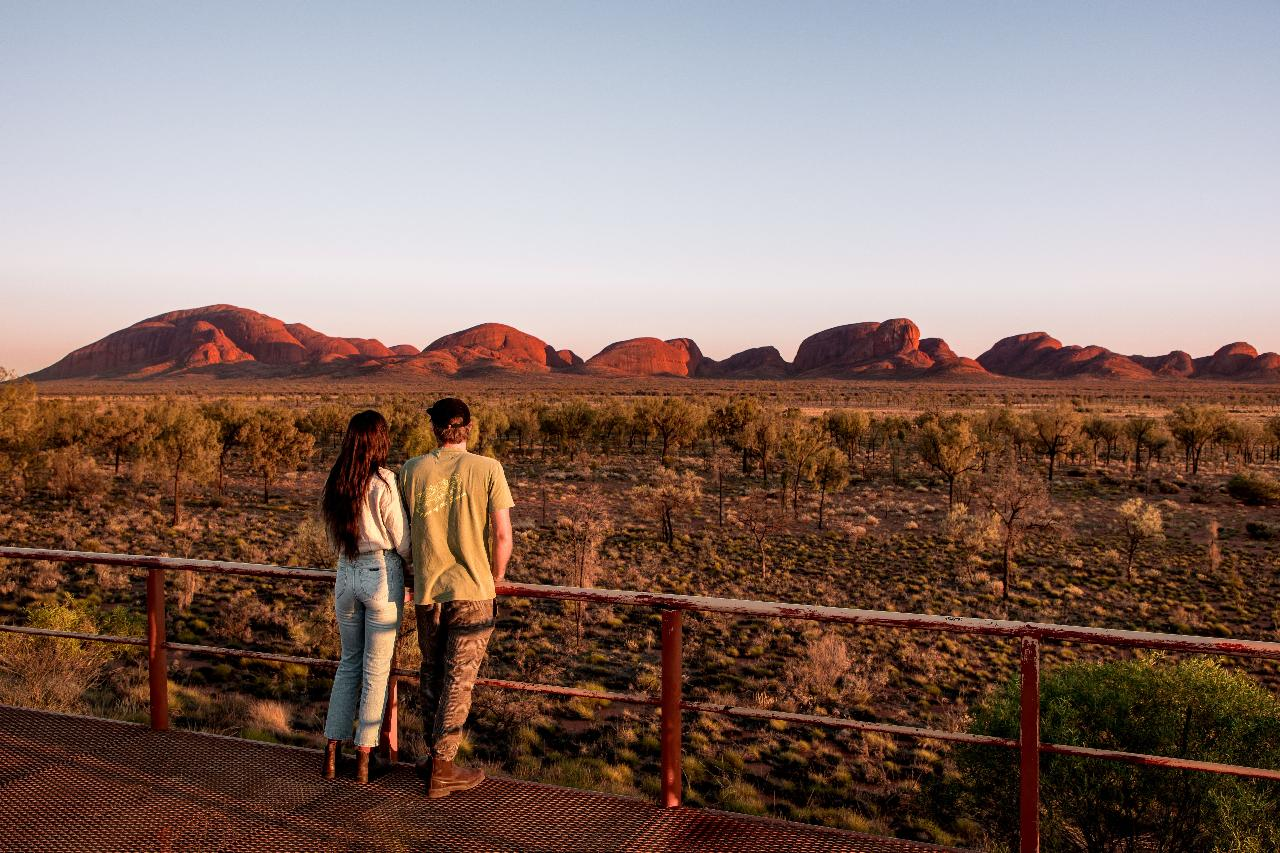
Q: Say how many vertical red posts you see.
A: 4